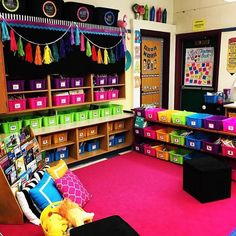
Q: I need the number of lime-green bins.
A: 11